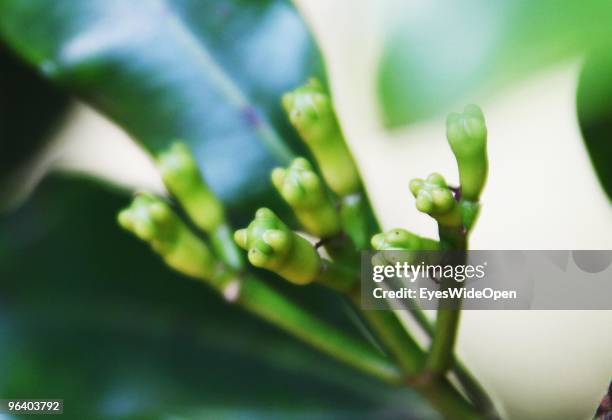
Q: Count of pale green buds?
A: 8